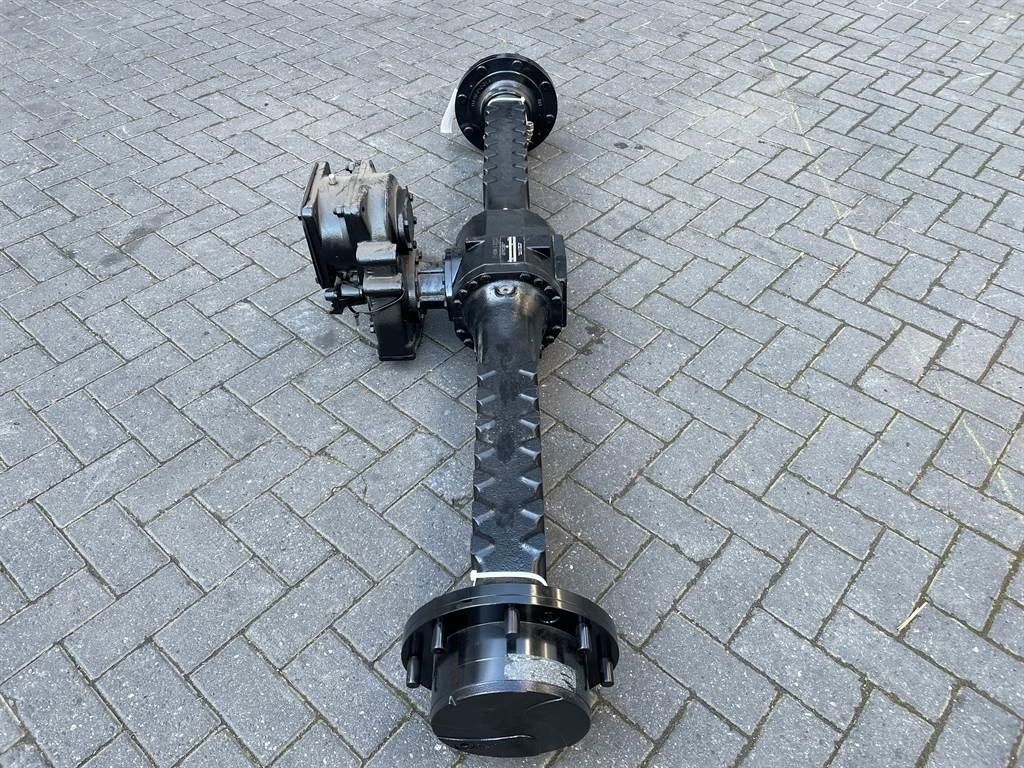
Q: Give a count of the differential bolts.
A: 12